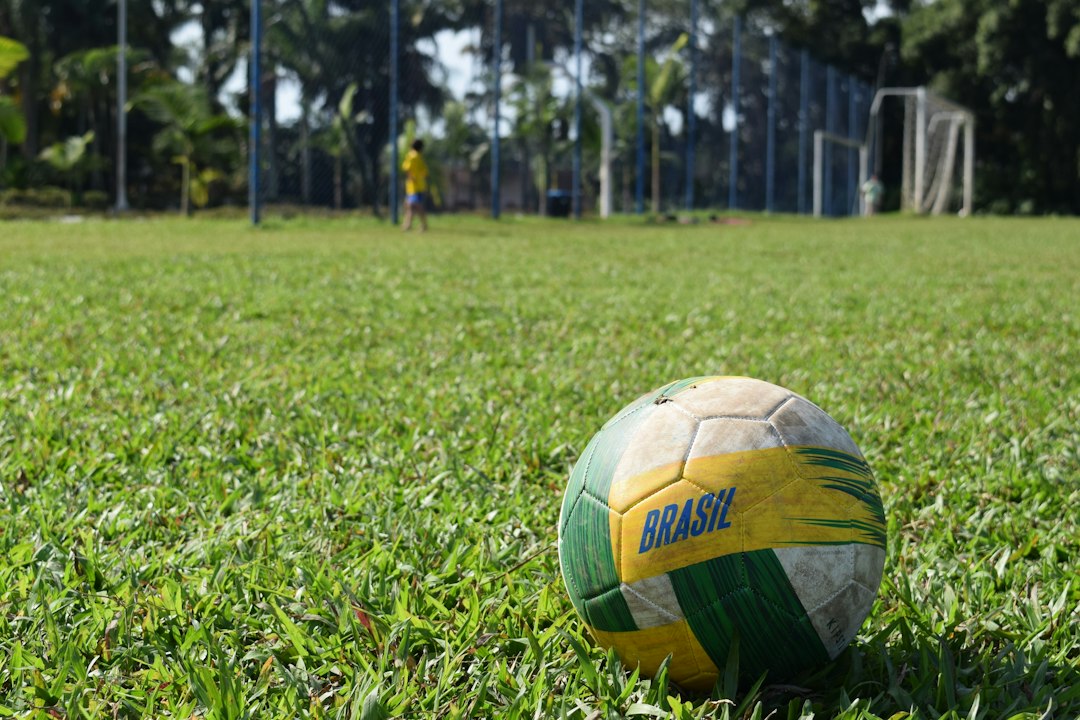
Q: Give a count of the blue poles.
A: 11